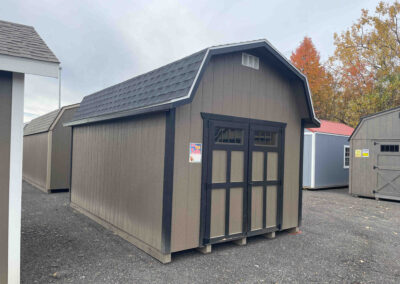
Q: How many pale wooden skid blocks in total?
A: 5